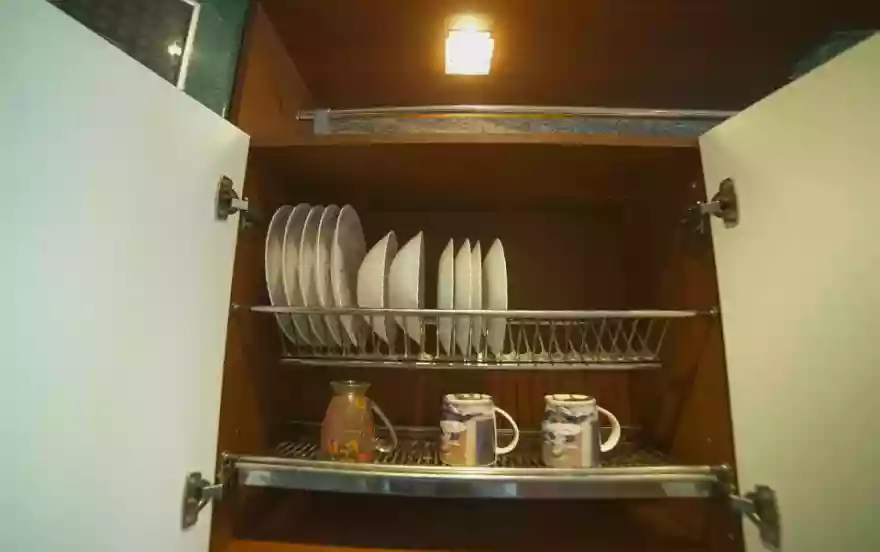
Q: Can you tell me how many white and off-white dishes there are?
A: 11